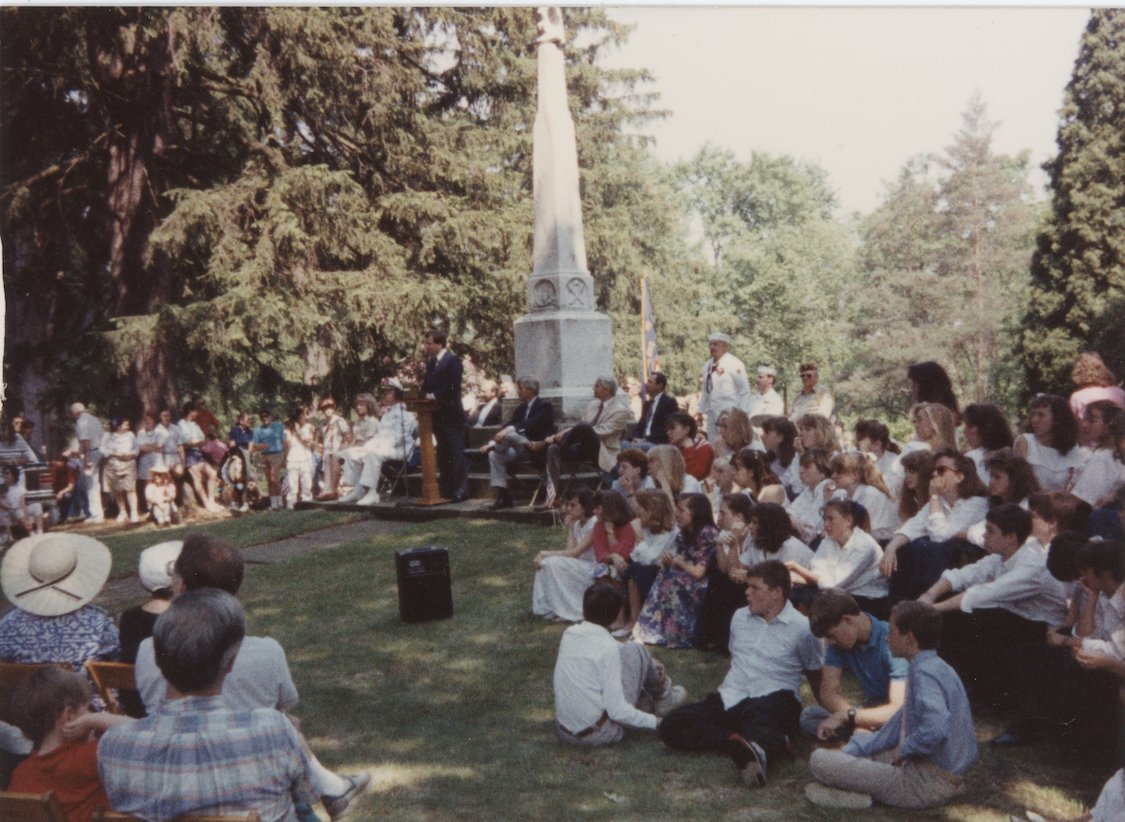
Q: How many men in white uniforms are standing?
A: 3